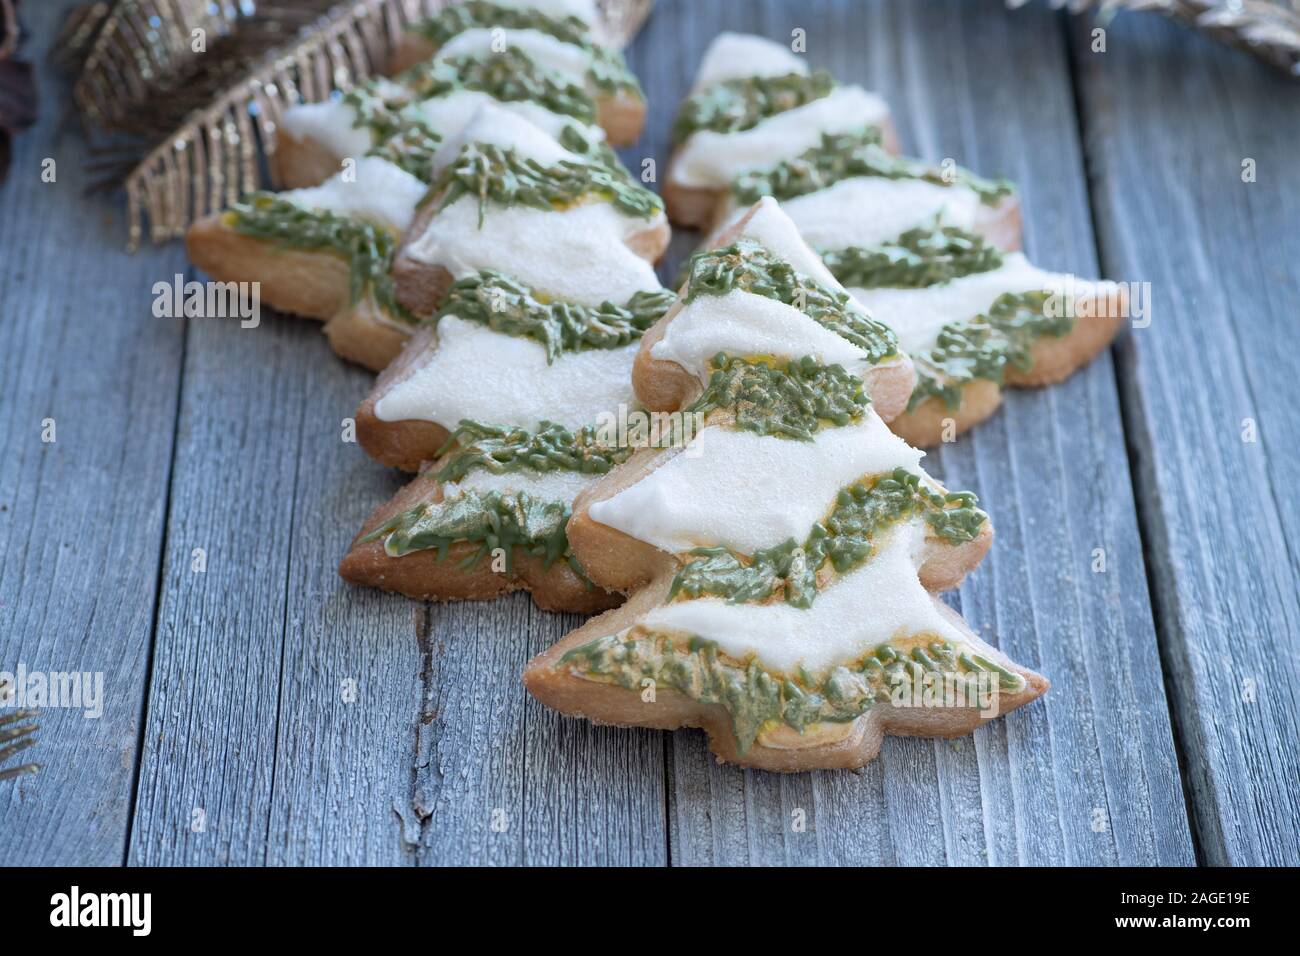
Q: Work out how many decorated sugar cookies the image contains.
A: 4